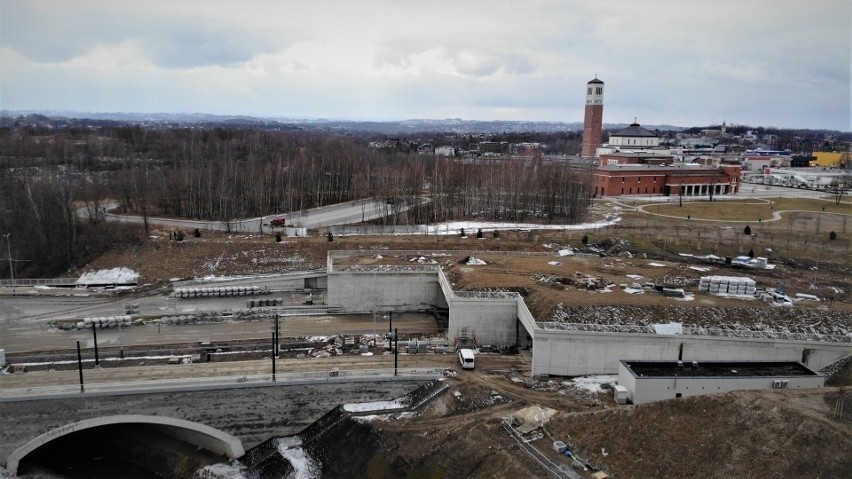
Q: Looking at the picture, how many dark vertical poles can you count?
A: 6